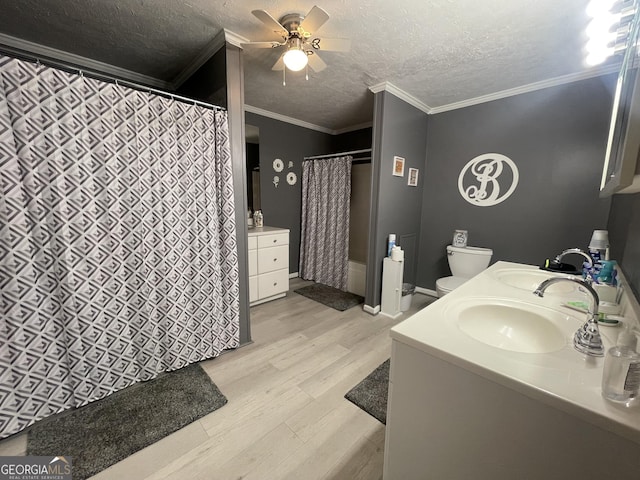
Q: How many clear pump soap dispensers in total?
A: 1